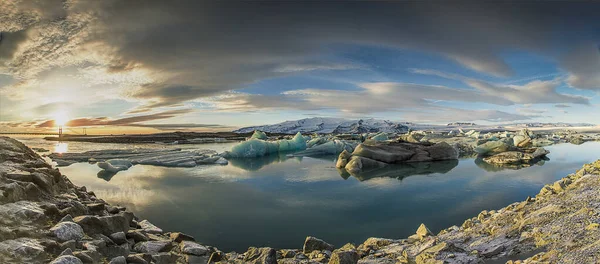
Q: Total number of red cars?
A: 0